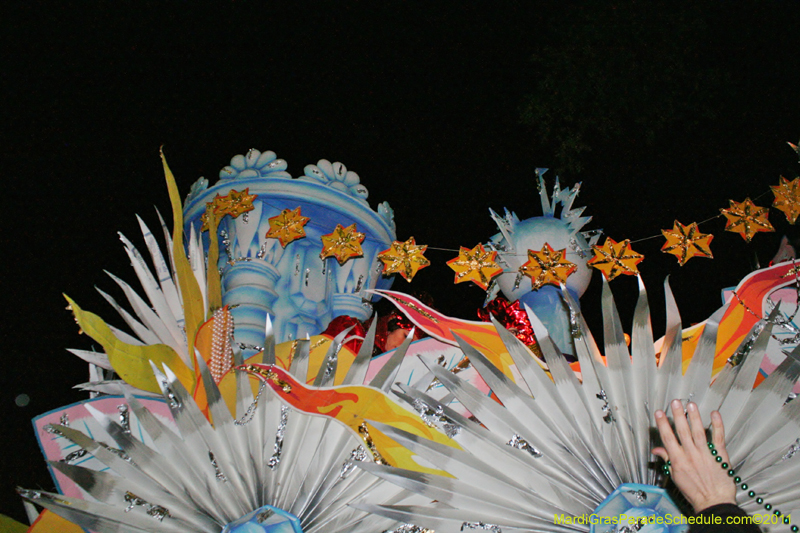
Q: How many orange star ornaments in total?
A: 11